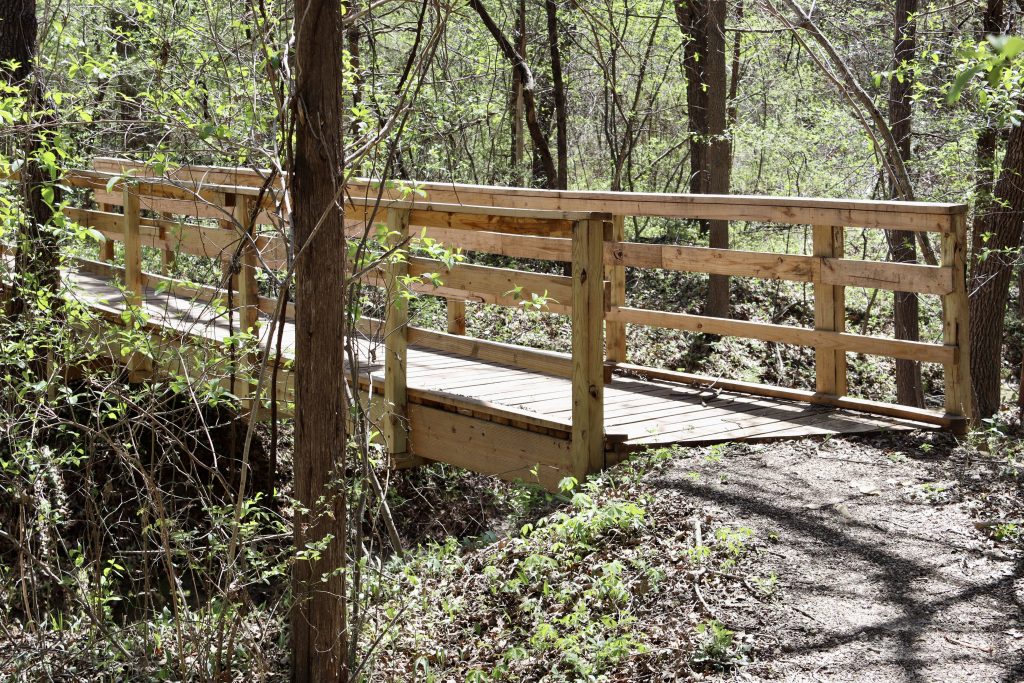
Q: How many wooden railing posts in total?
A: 11